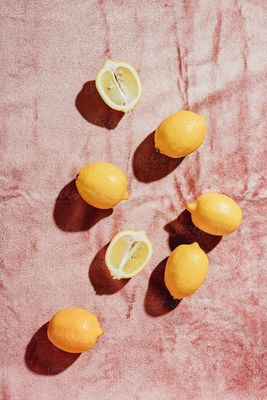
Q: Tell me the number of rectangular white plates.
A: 0